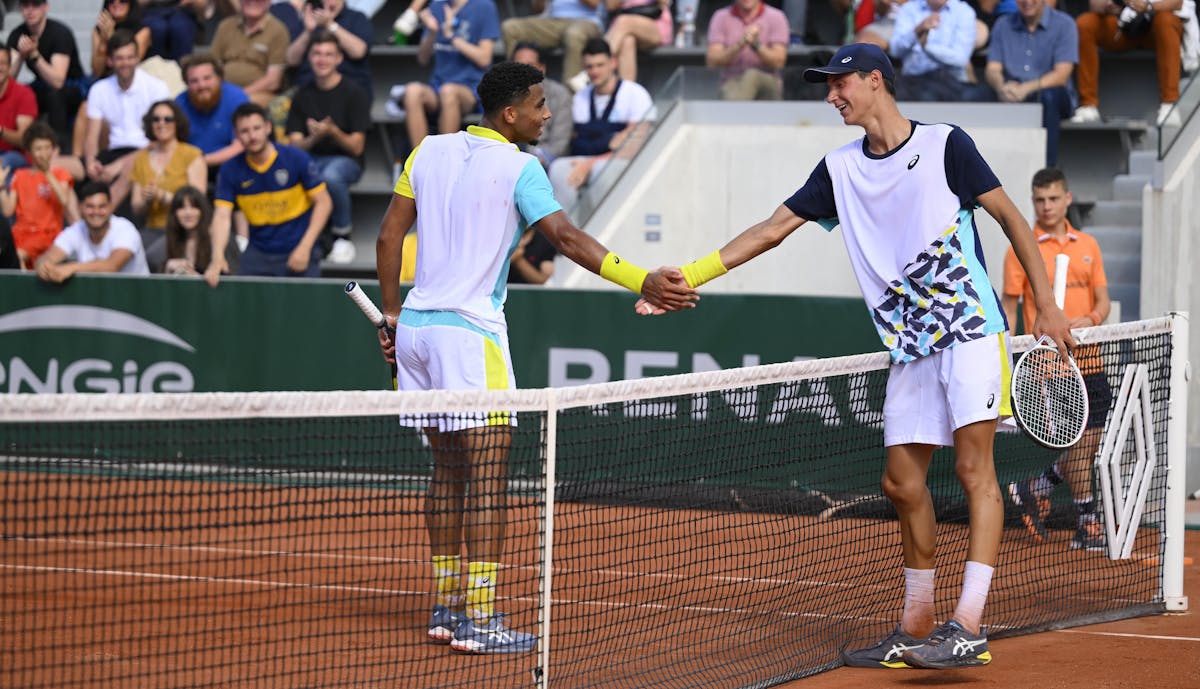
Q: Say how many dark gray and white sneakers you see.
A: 2